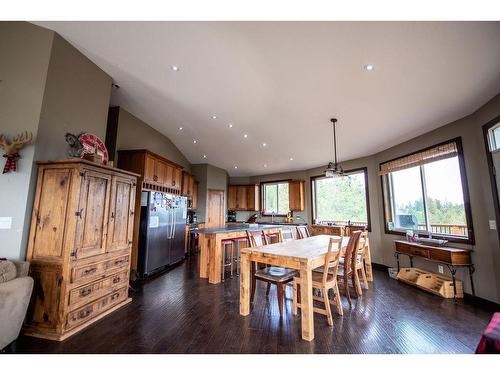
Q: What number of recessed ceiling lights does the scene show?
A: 12